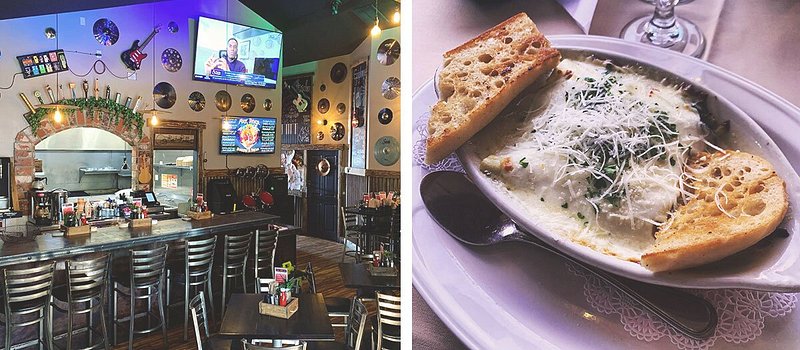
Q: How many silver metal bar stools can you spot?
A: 6